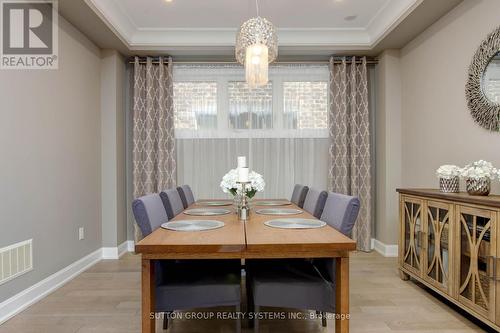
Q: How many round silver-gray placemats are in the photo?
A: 6